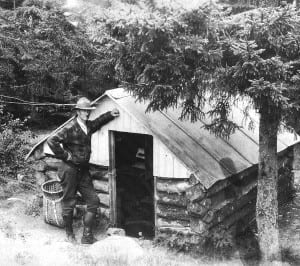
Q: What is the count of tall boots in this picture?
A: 2